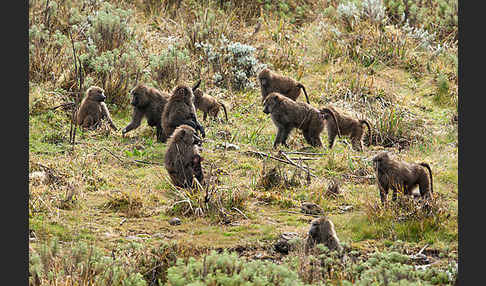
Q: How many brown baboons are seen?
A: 10